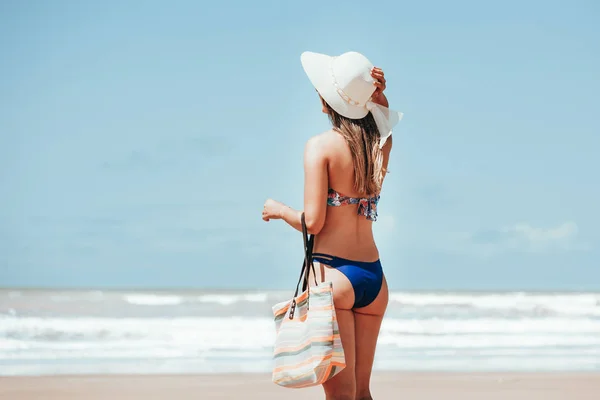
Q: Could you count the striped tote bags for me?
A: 1